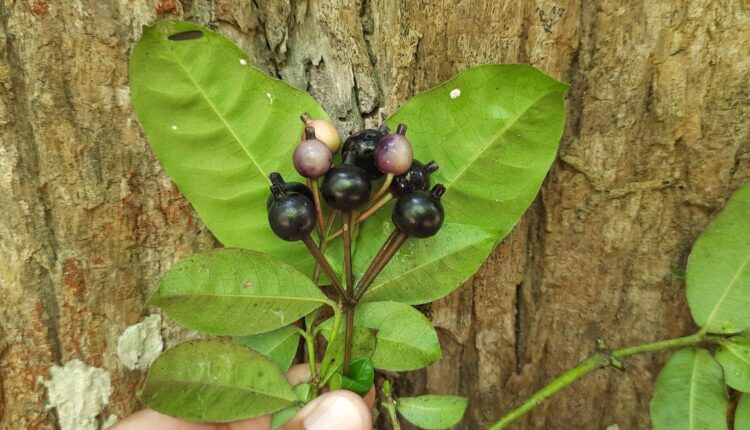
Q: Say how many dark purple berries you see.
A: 6